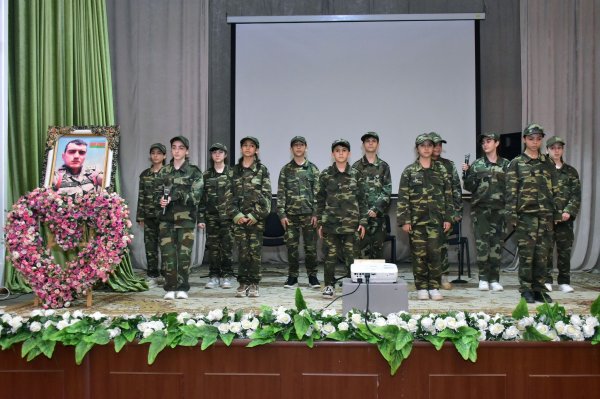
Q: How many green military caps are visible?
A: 12